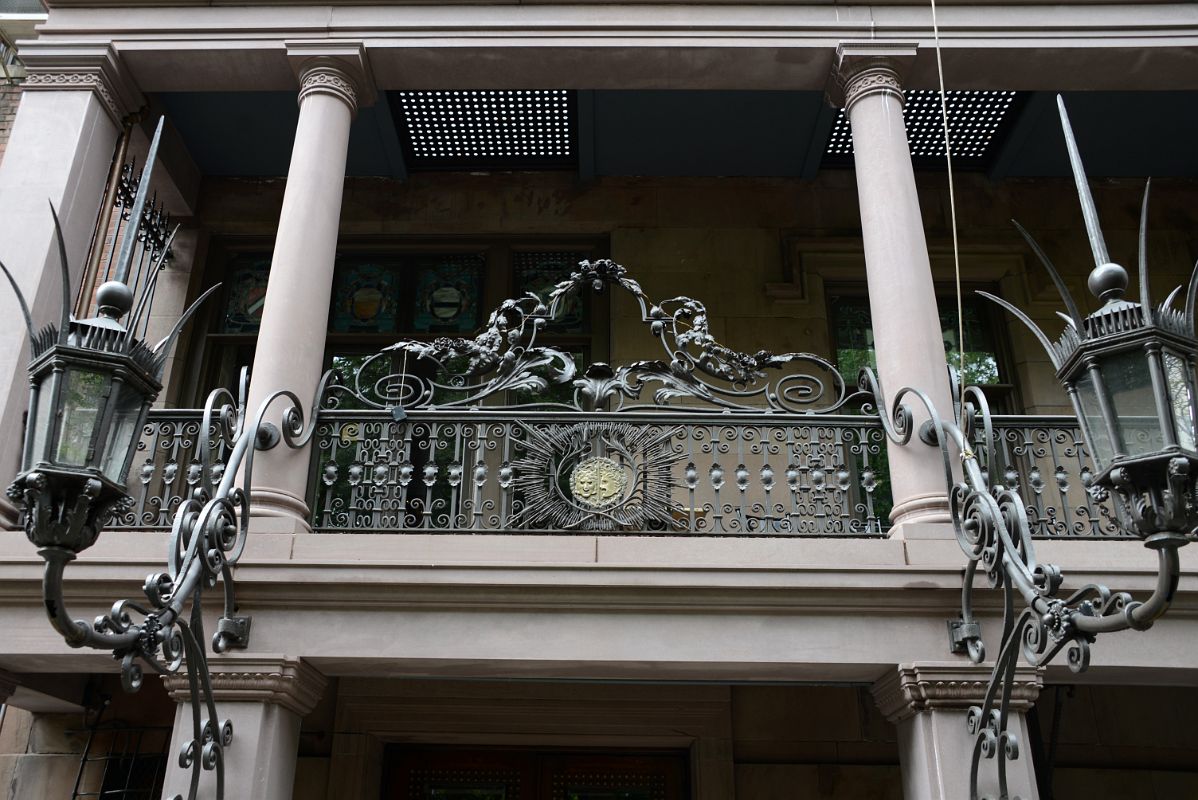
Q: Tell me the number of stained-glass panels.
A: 4